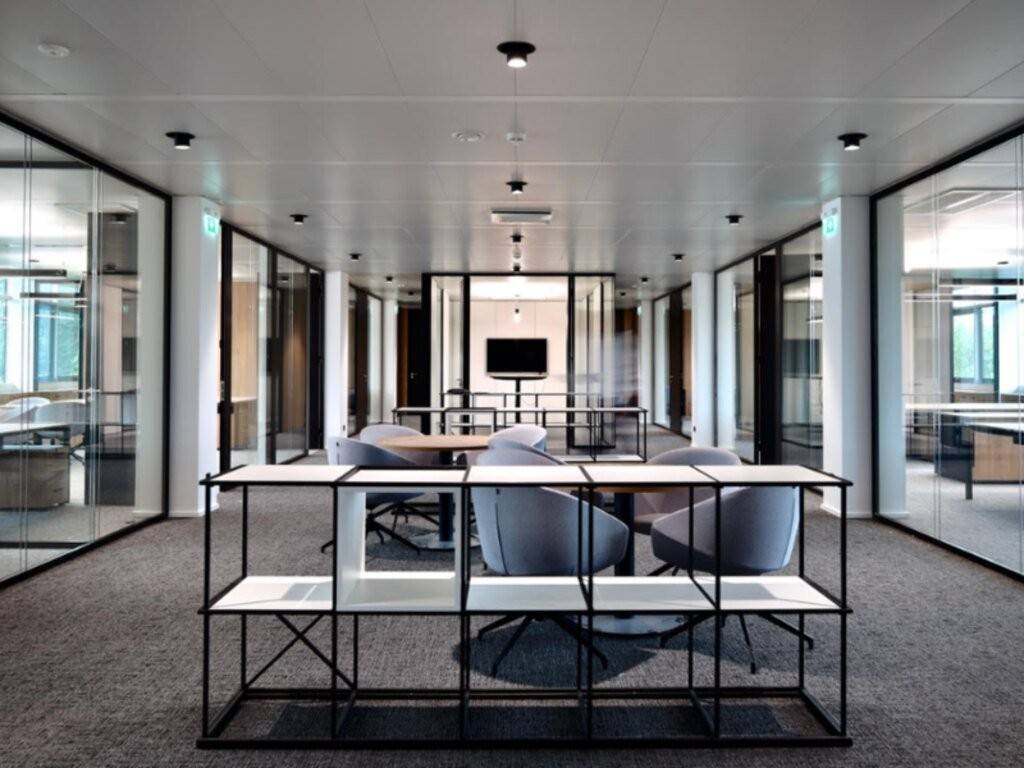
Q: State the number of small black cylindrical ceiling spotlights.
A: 14